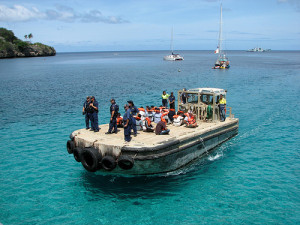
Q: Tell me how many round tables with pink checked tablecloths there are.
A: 0